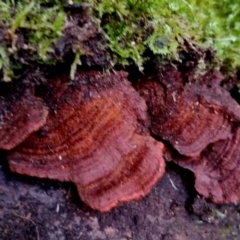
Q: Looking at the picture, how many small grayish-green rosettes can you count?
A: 1